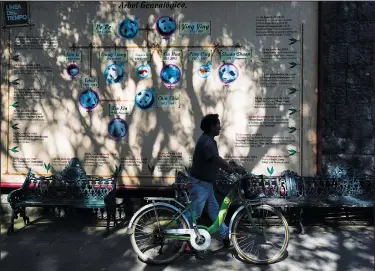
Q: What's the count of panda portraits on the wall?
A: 11